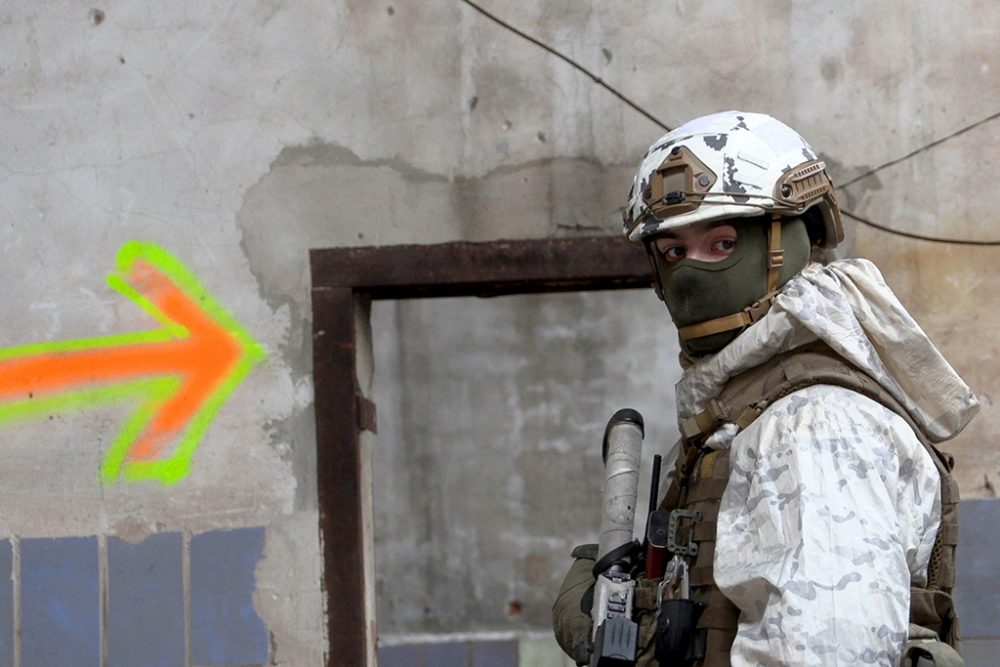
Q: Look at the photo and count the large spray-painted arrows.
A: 1